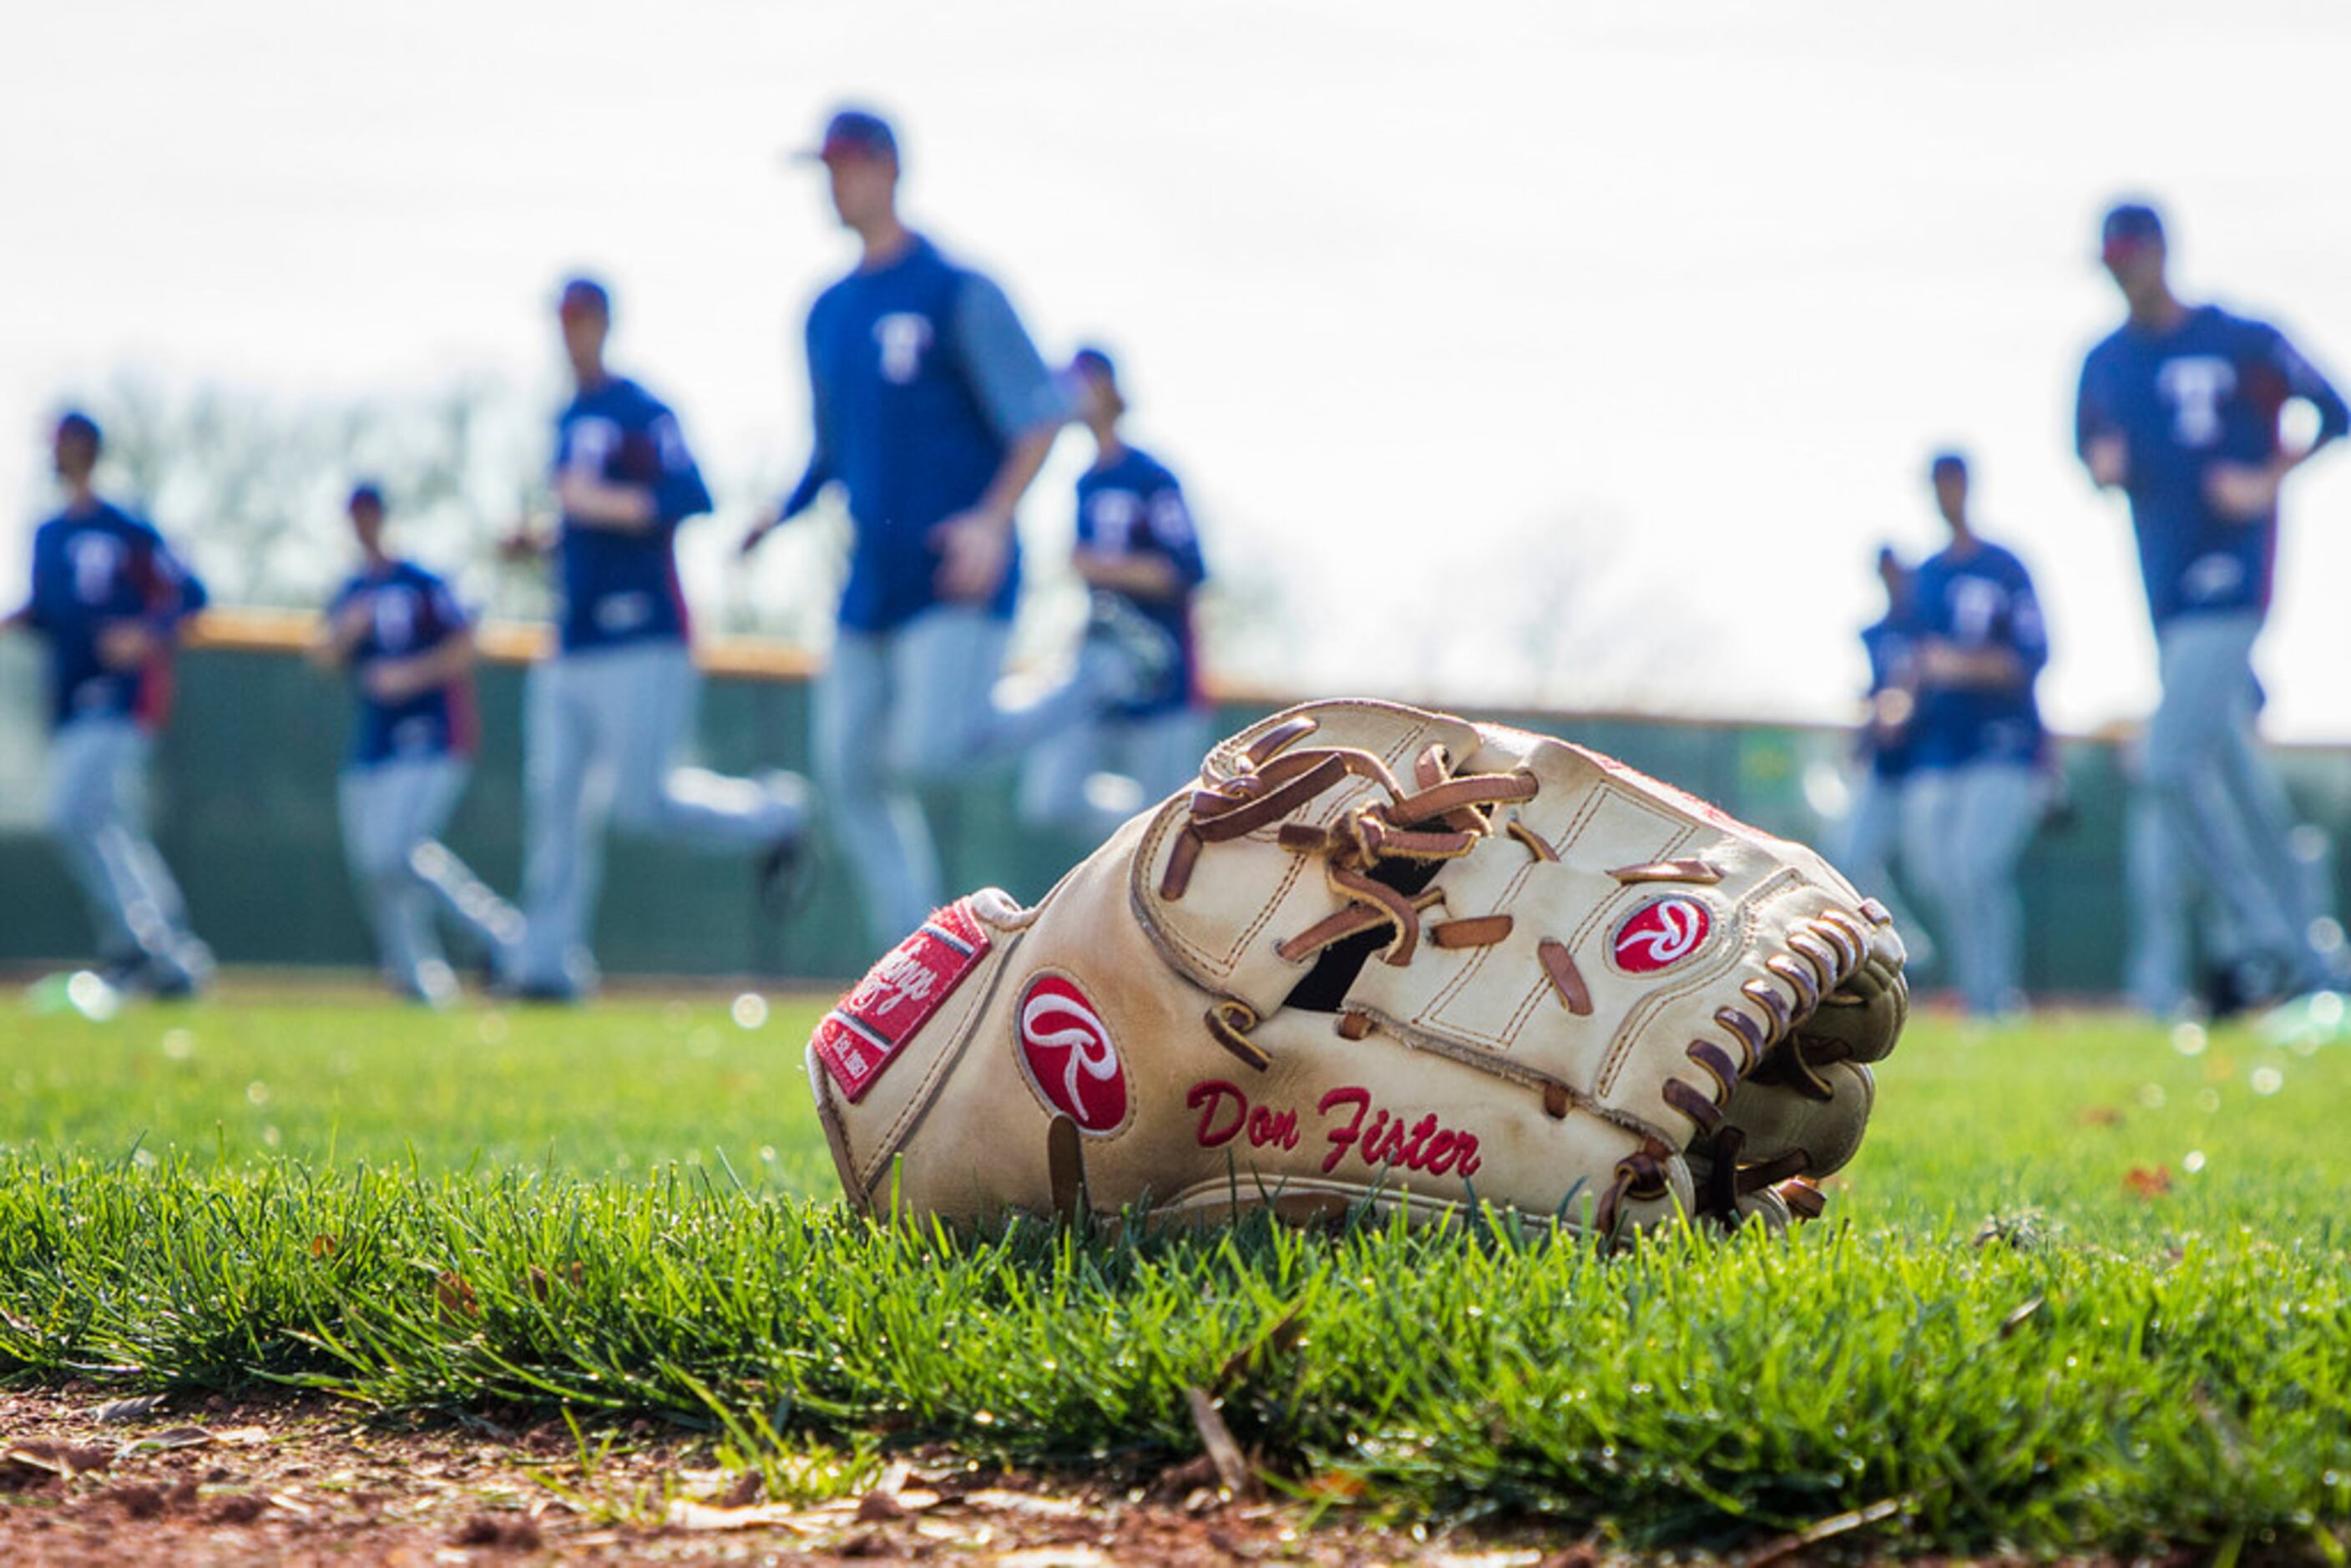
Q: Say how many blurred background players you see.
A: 8